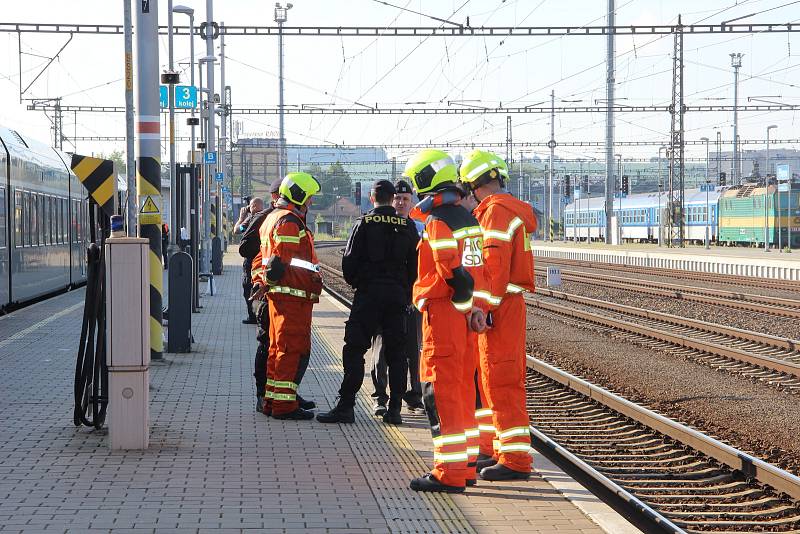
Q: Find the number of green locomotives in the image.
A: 1